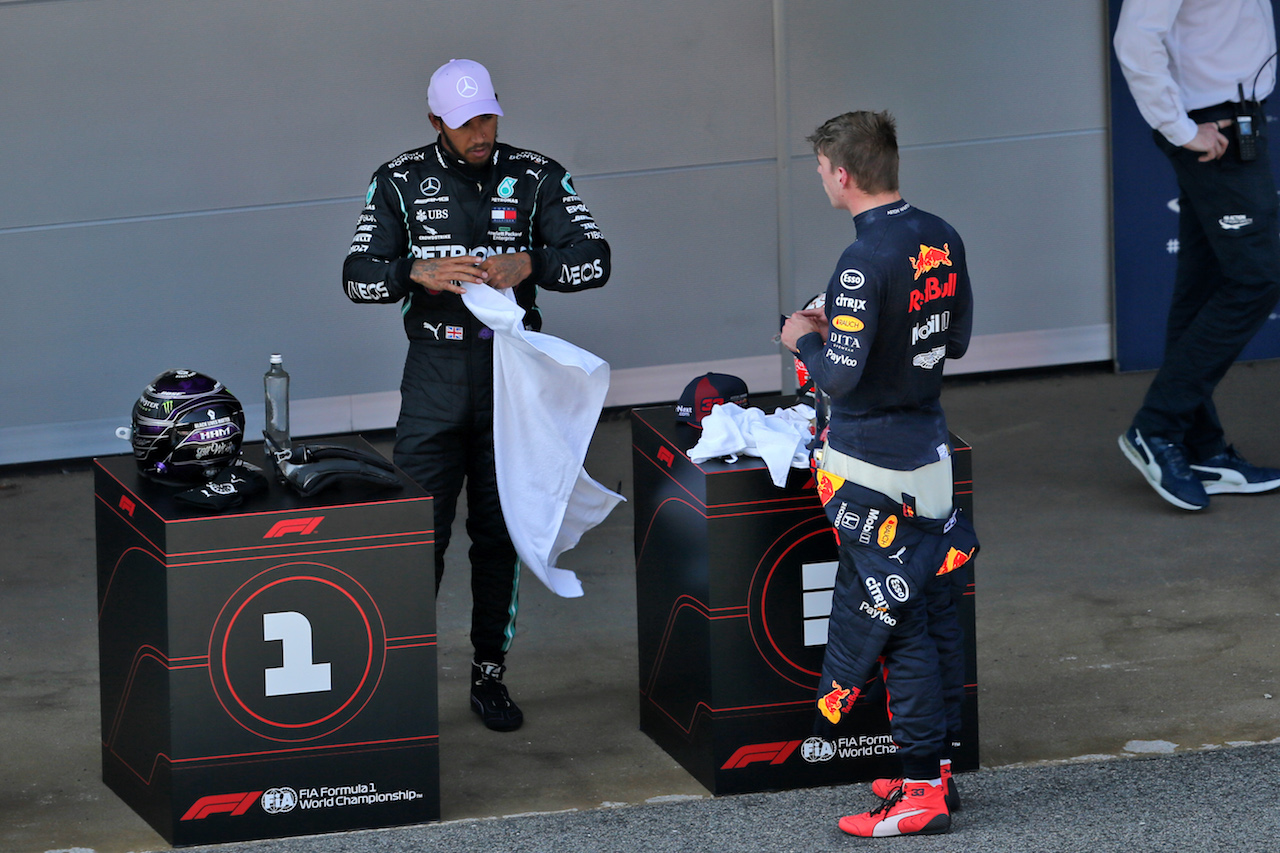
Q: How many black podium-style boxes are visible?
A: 2